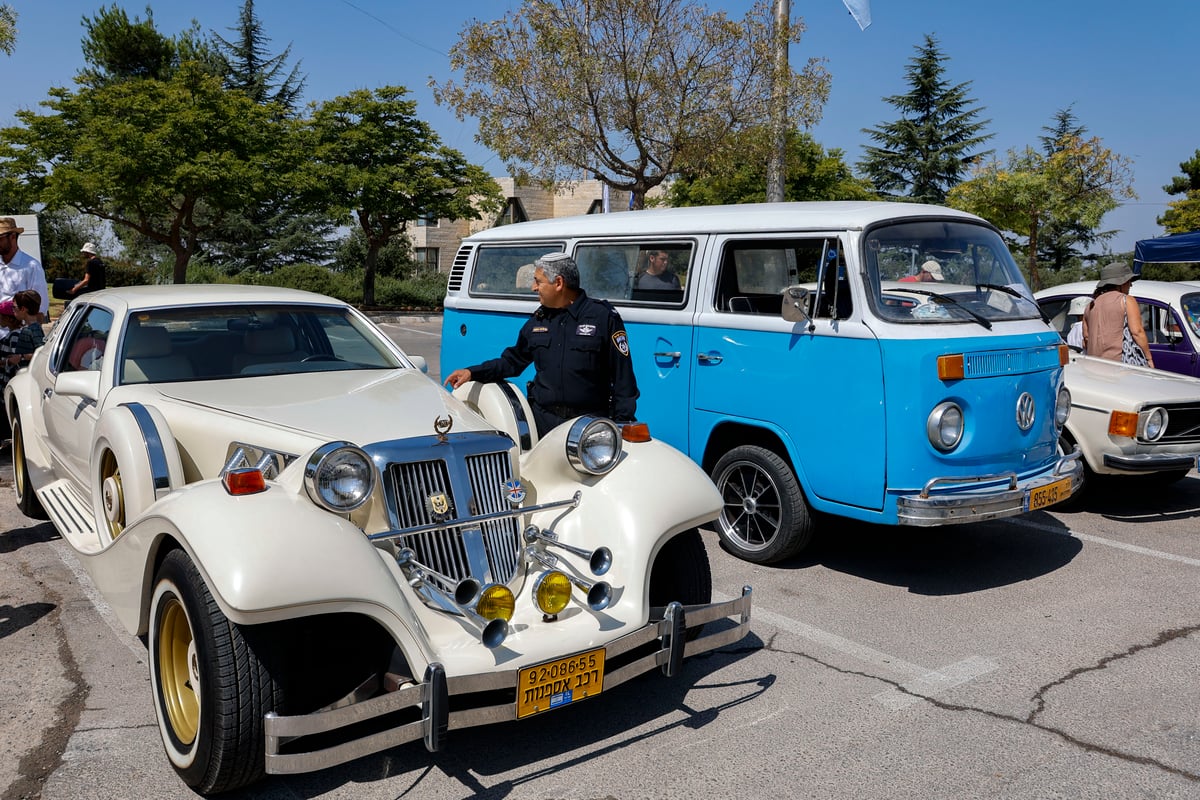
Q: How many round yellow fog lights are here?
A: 2